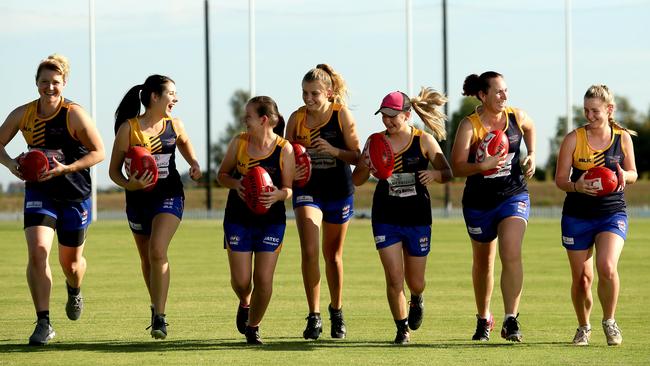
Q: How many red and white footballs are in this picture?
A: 7